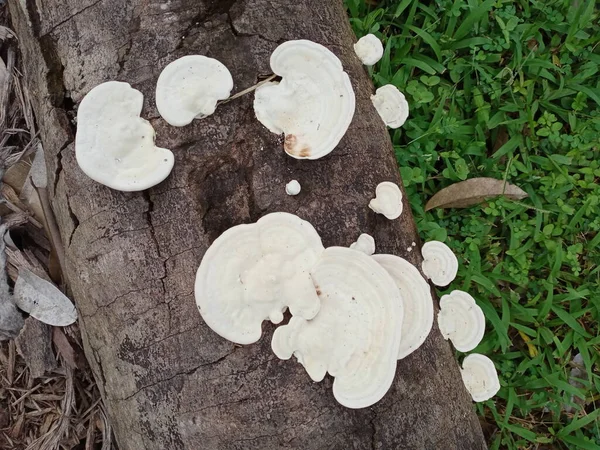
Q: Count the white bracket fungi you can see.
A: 14